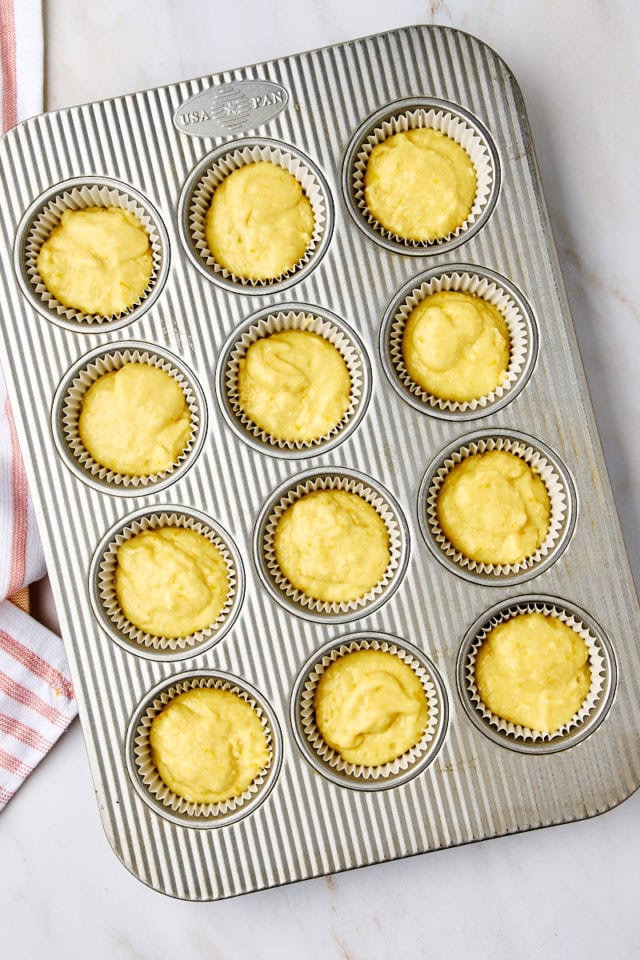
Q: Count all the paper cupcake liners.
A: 12